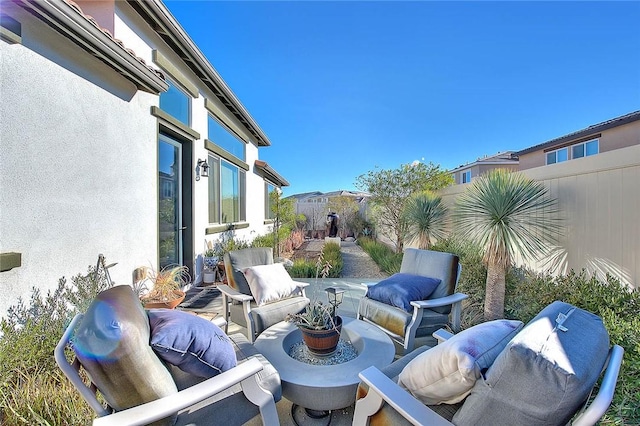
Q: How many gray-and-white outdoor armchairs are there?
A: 4